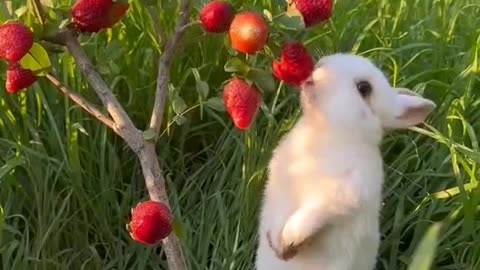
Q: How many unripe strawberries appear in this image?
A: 1